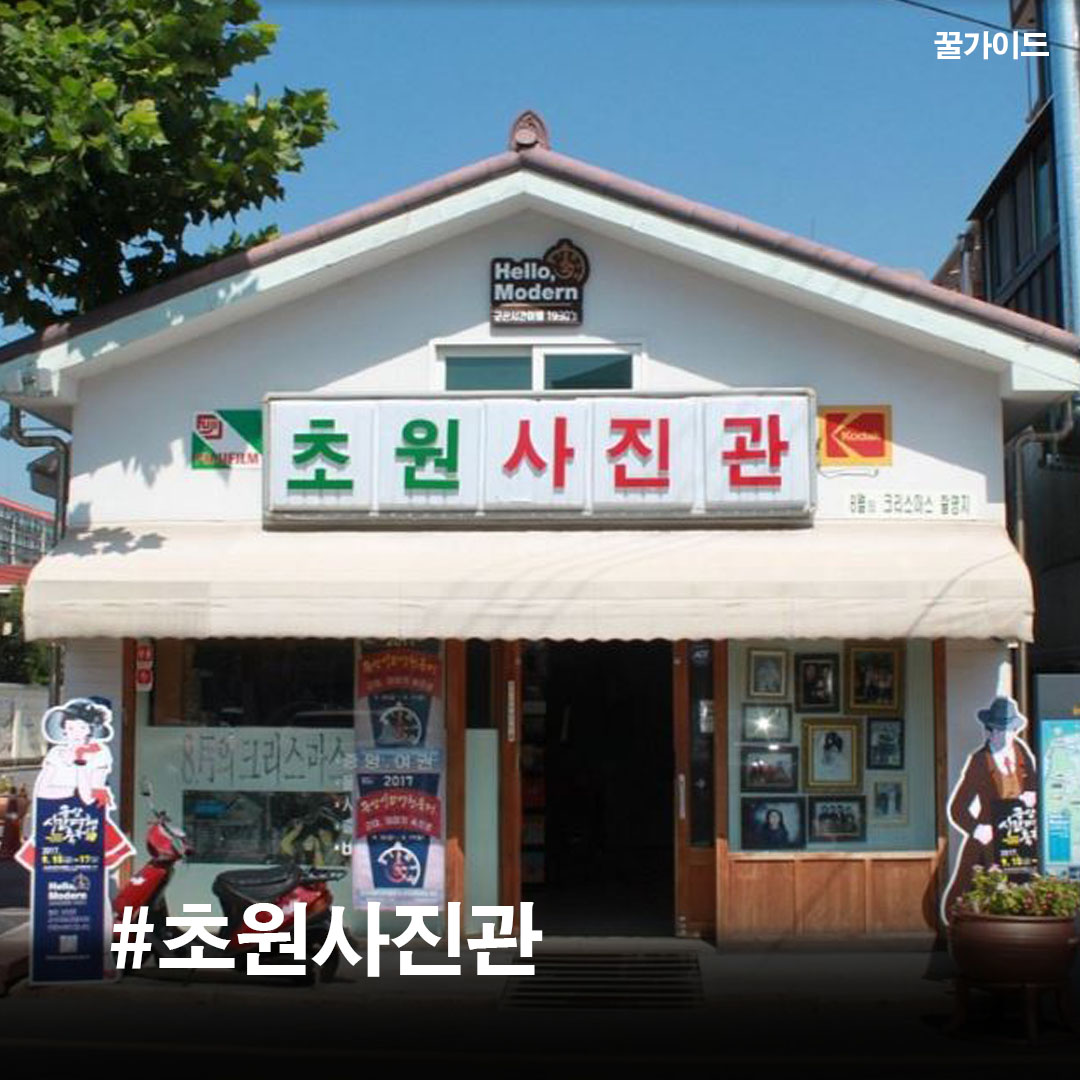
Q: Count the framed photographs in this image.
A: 10